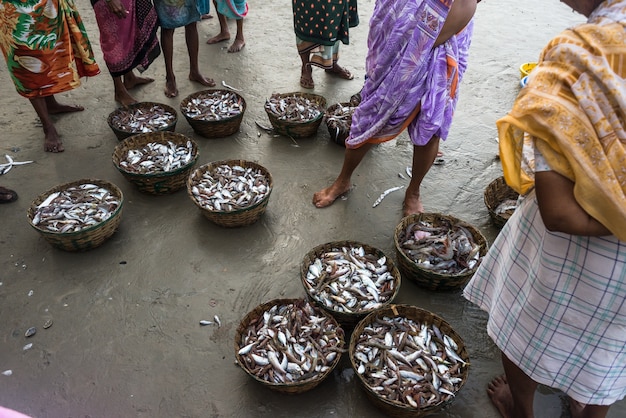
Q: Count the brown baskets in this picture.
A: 12